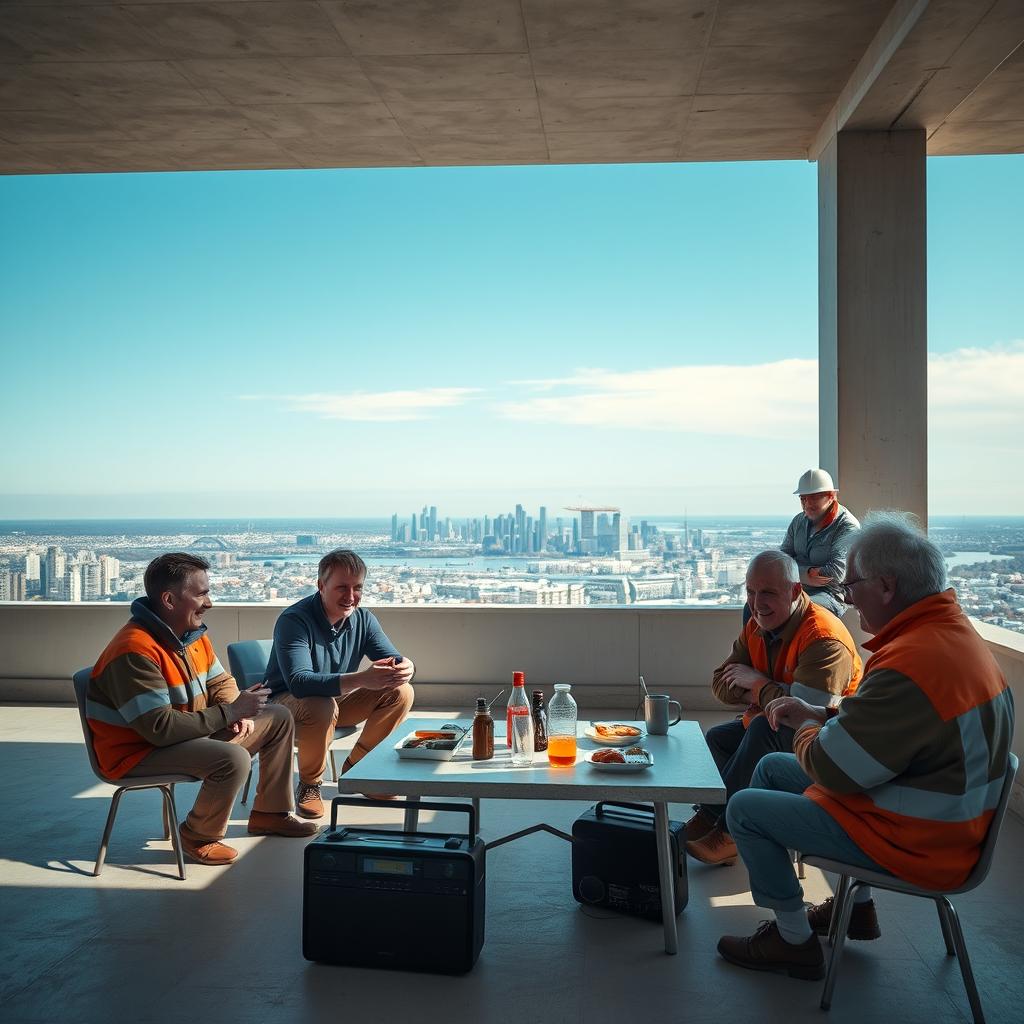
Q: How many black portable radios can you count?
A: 2